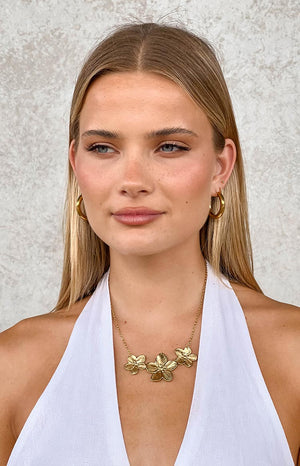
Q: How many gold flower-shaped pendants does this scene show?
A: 3